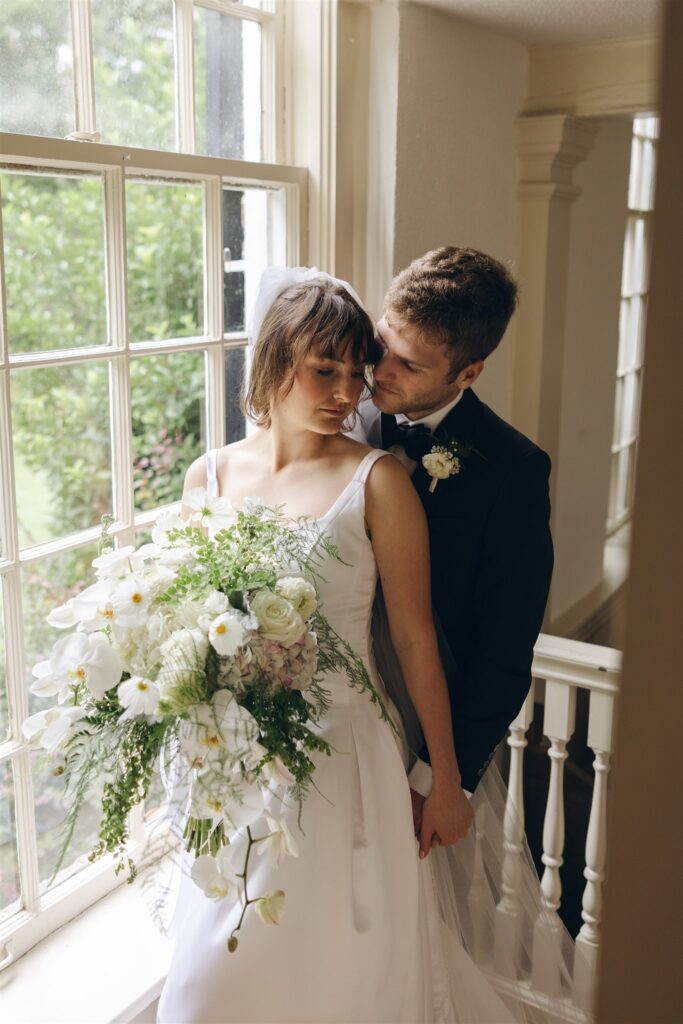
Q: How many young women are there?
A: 1